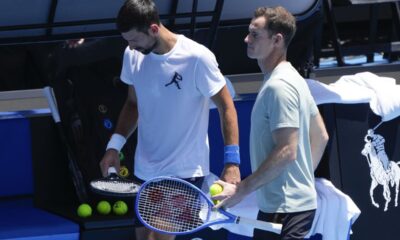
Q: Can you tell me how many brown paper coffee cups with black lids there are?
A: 0